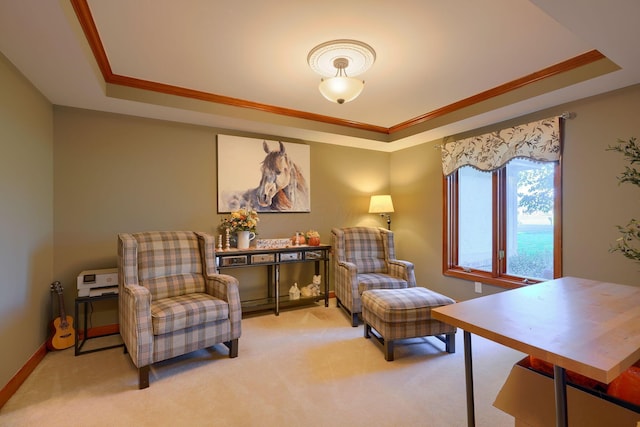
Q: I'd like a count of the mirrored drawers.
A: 4